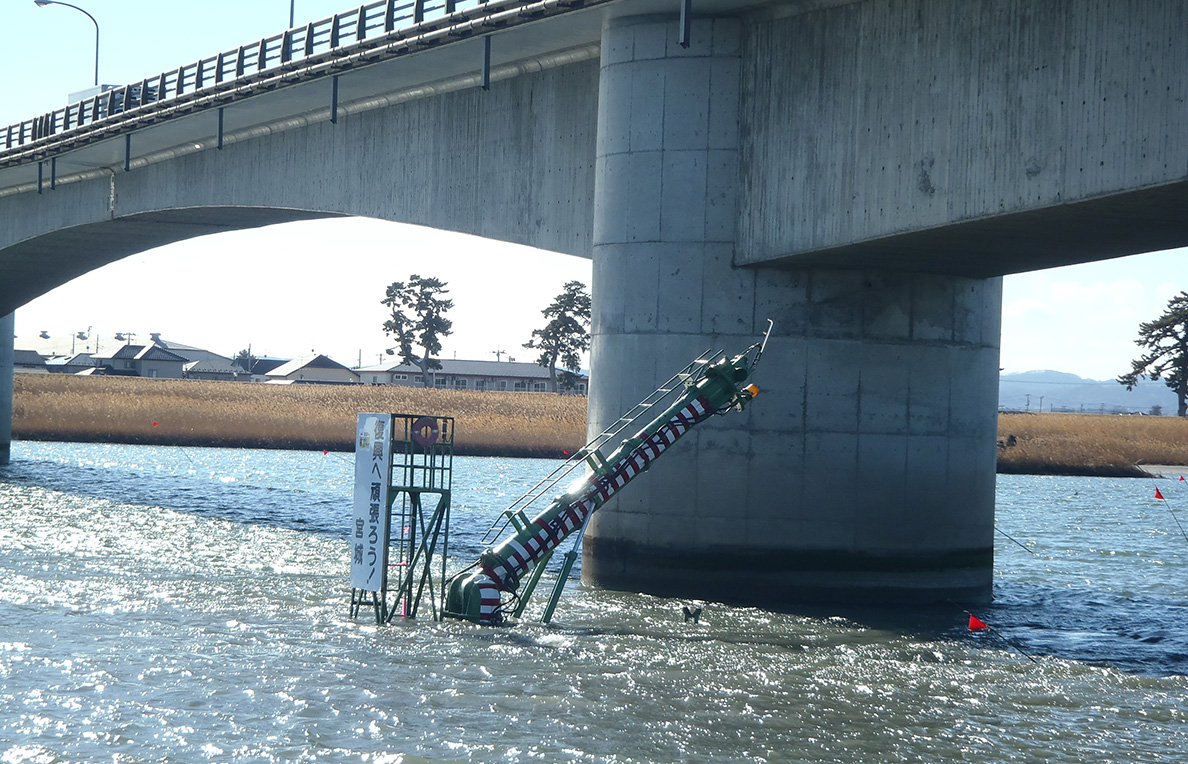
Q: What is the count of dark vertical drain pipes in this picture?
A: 7